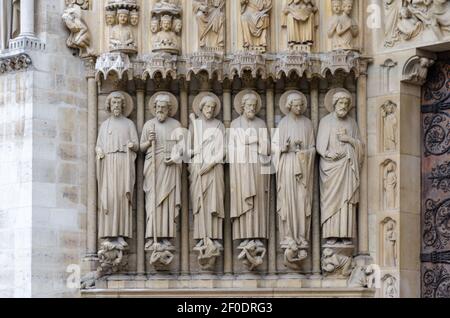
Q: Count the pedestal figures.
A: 6